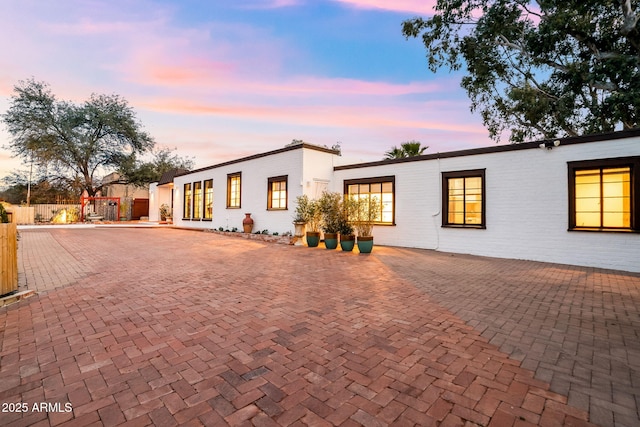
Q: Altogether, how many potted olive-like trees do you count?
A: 4